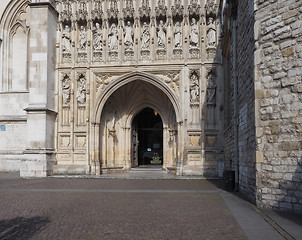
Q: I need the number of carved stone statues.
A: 14